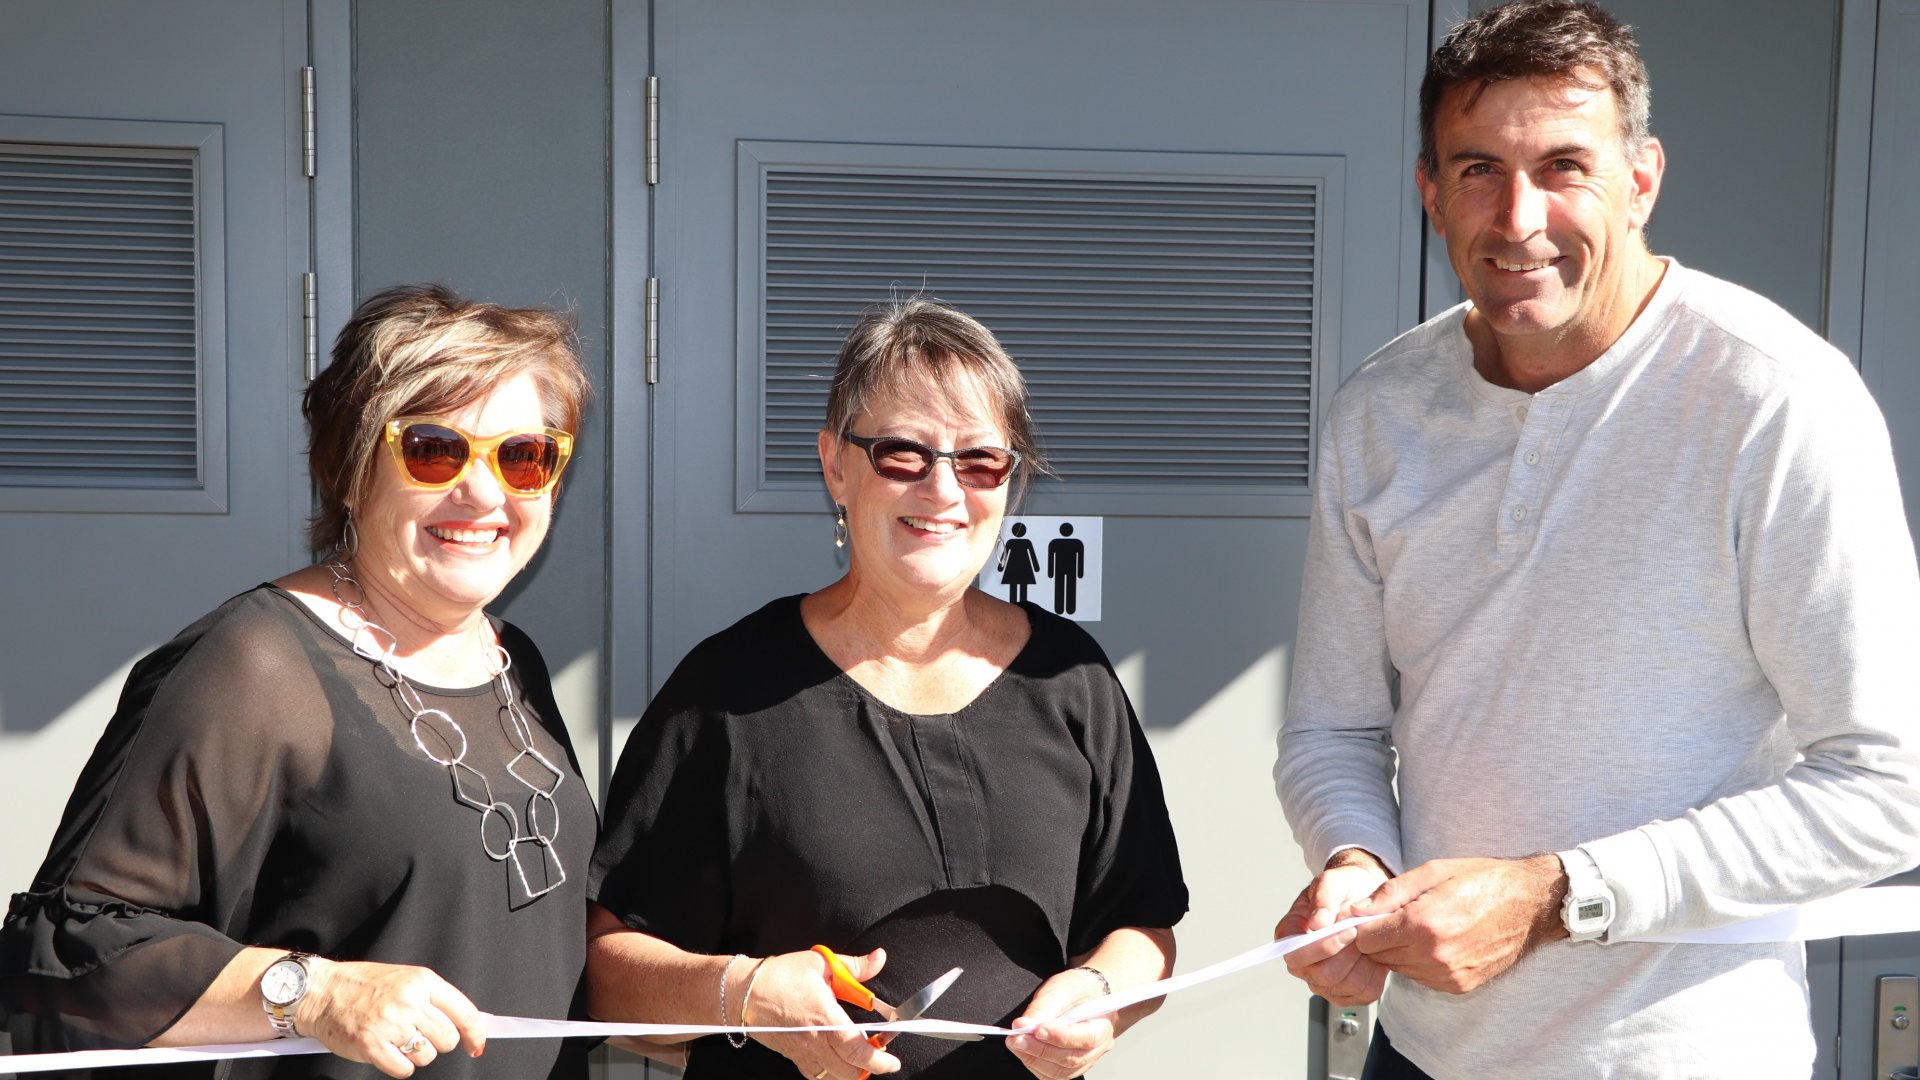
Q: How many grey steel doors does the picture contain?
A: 3